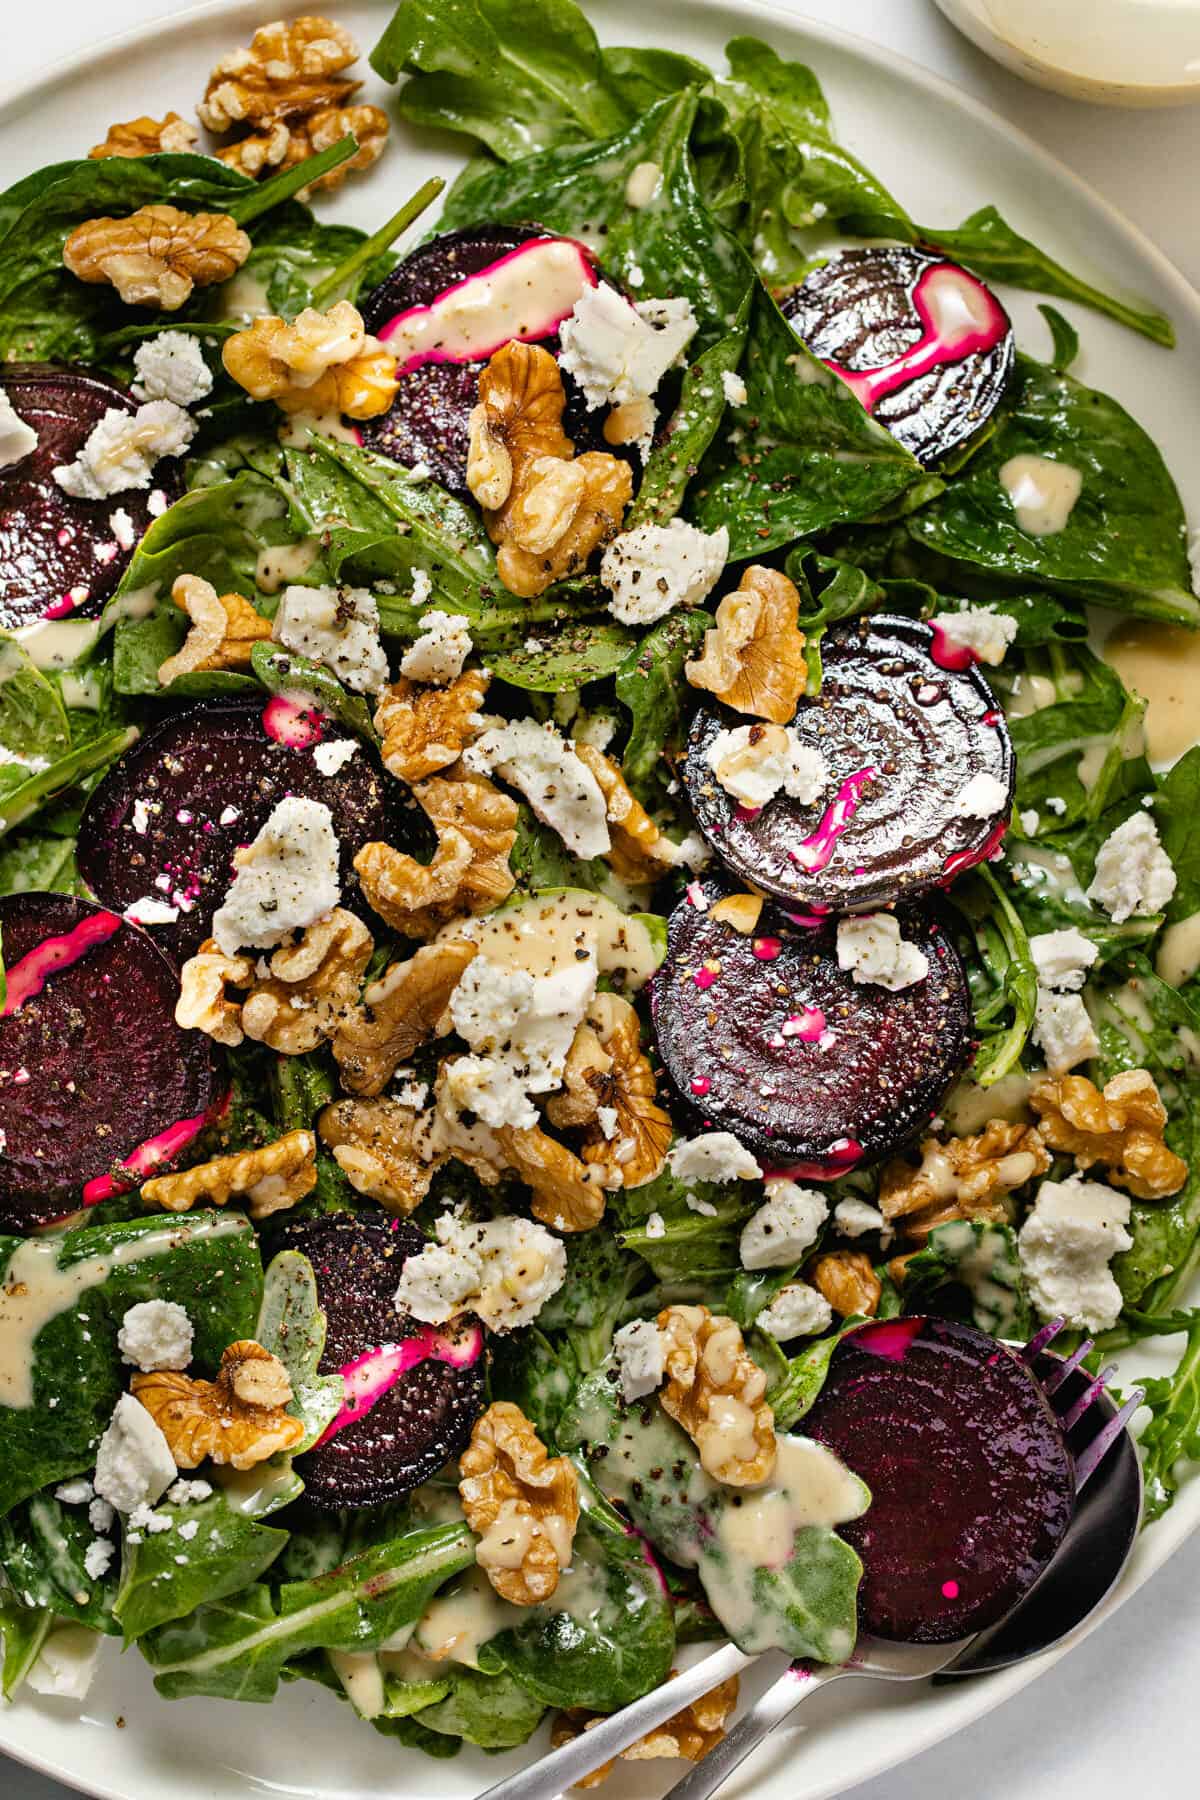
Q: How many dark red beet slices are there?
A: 9